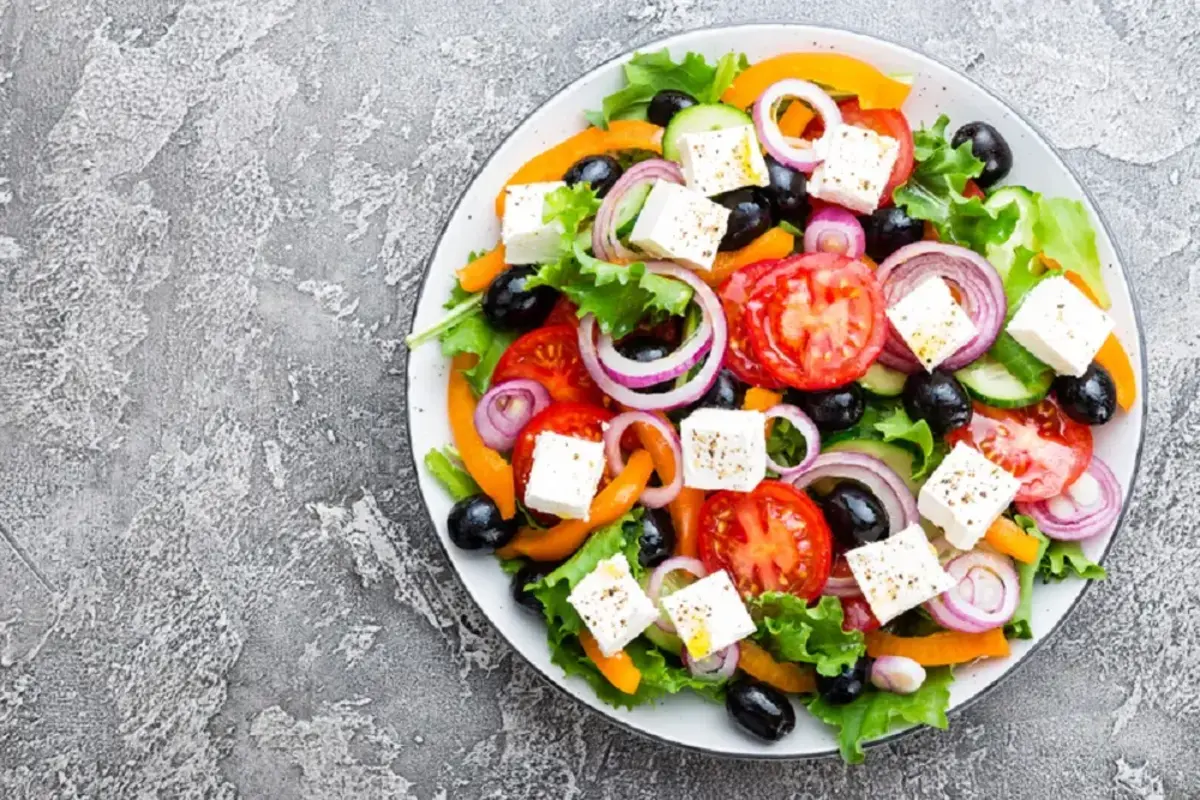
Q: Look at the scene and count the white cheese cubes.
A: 12